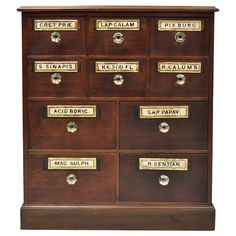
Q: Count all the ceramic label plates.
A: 10